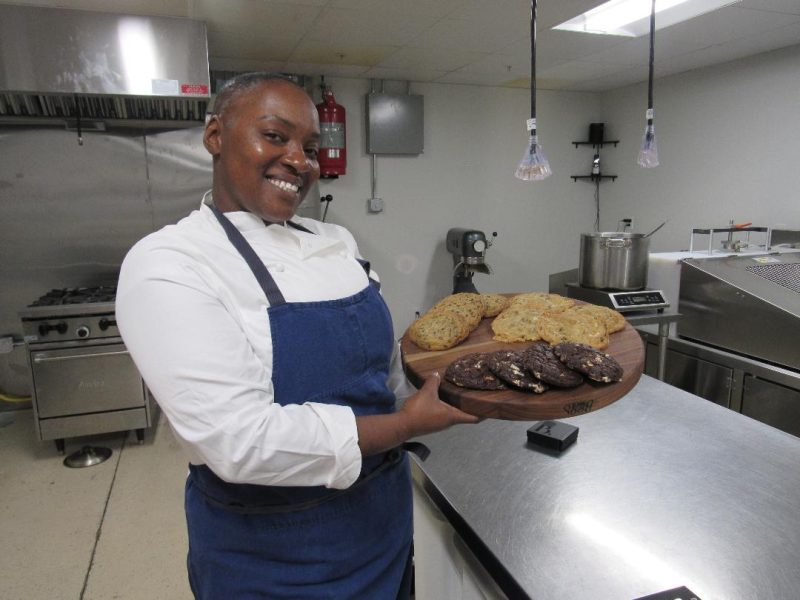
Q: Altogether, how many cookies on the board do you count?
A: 12